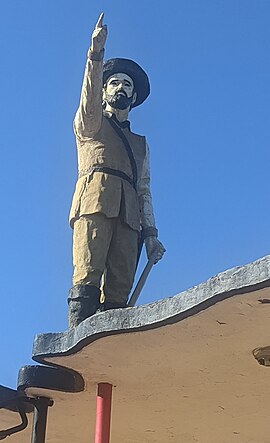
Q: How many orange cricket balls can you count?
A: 0